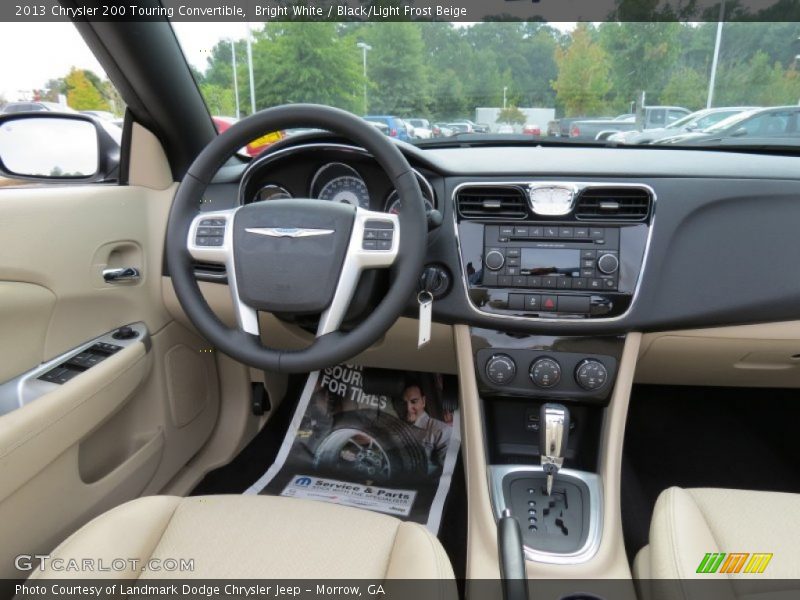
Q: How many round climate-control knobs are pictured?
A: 3